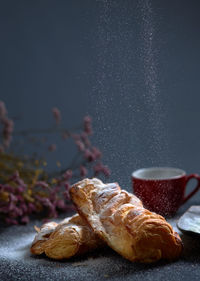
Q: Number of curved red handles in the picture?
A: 1